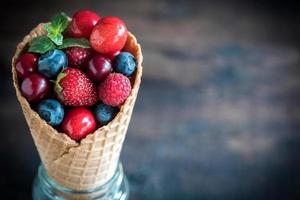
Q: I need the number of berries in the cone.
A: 13